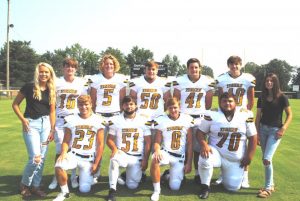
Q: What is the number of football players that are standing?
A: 5